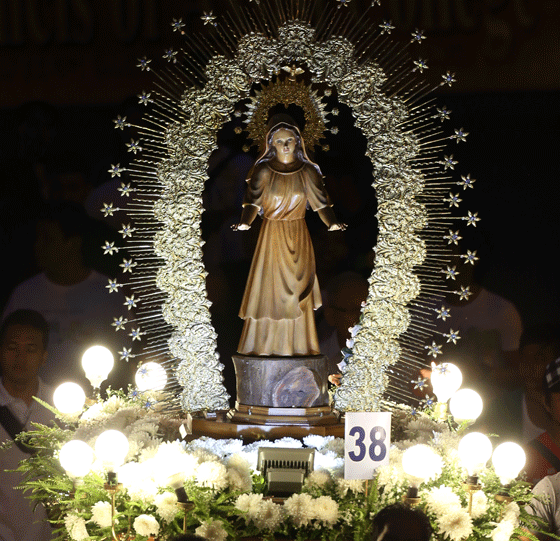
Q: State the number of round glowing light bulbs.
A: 10